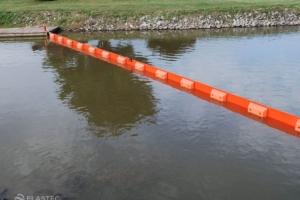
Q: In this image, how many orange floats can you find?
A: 13